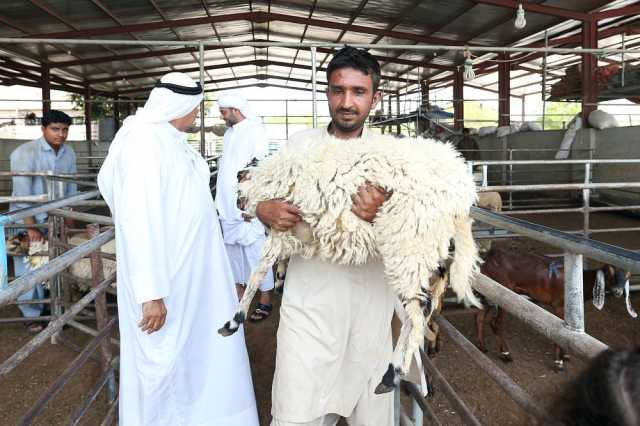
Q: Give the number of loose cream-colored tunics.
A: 1